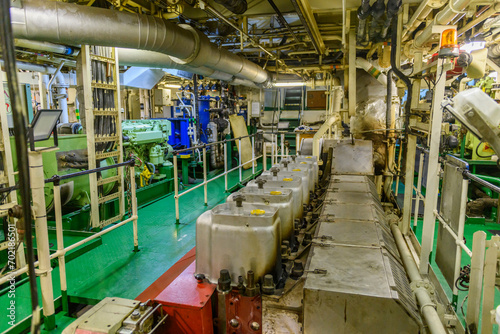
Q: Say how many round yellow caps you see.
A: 6